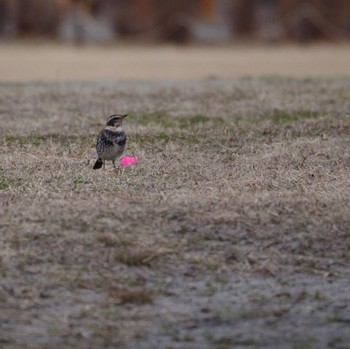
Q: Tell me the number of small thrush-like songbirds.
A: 1